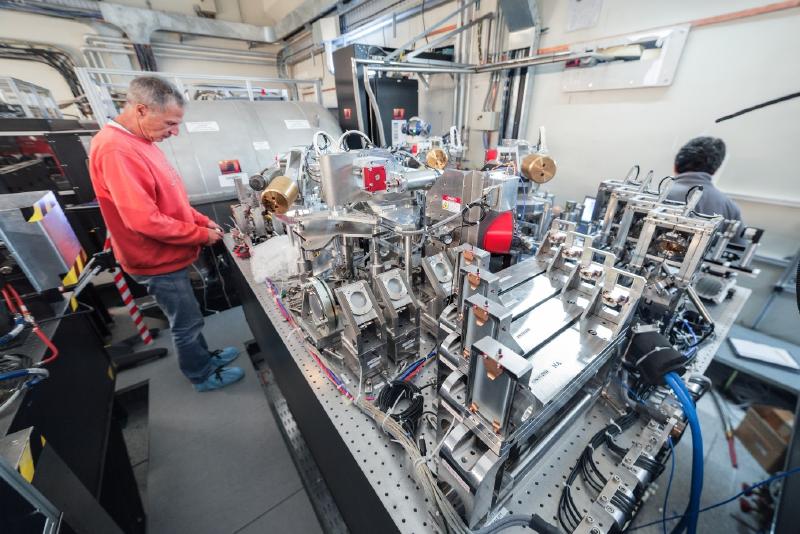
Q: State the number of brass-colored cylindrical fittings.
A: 3